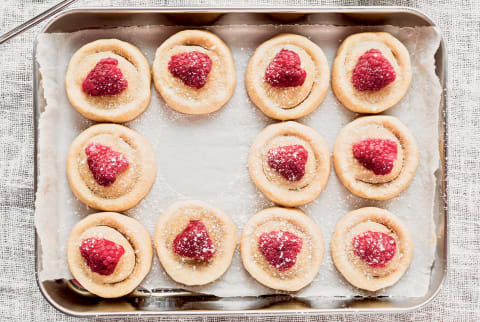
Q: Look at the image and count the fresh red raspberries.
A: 11